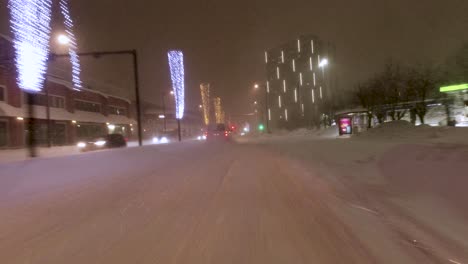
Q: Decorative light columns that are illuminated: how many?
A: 5